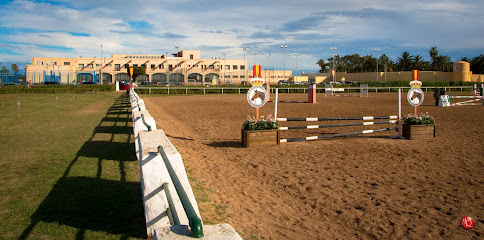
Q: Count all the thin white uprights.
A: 2